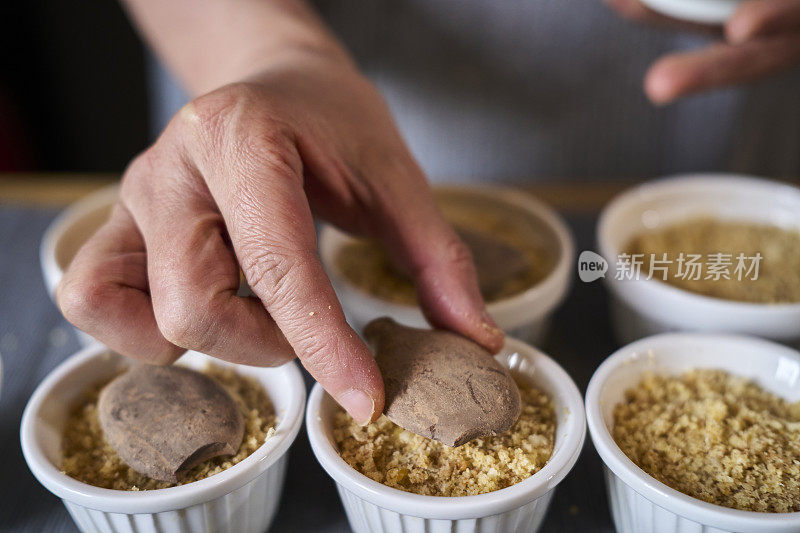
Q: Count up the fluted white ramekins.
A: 6